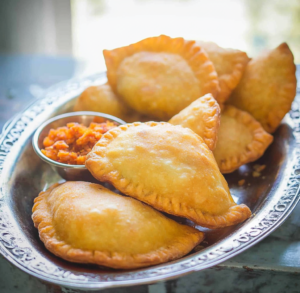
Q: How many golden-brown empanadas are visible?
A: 8